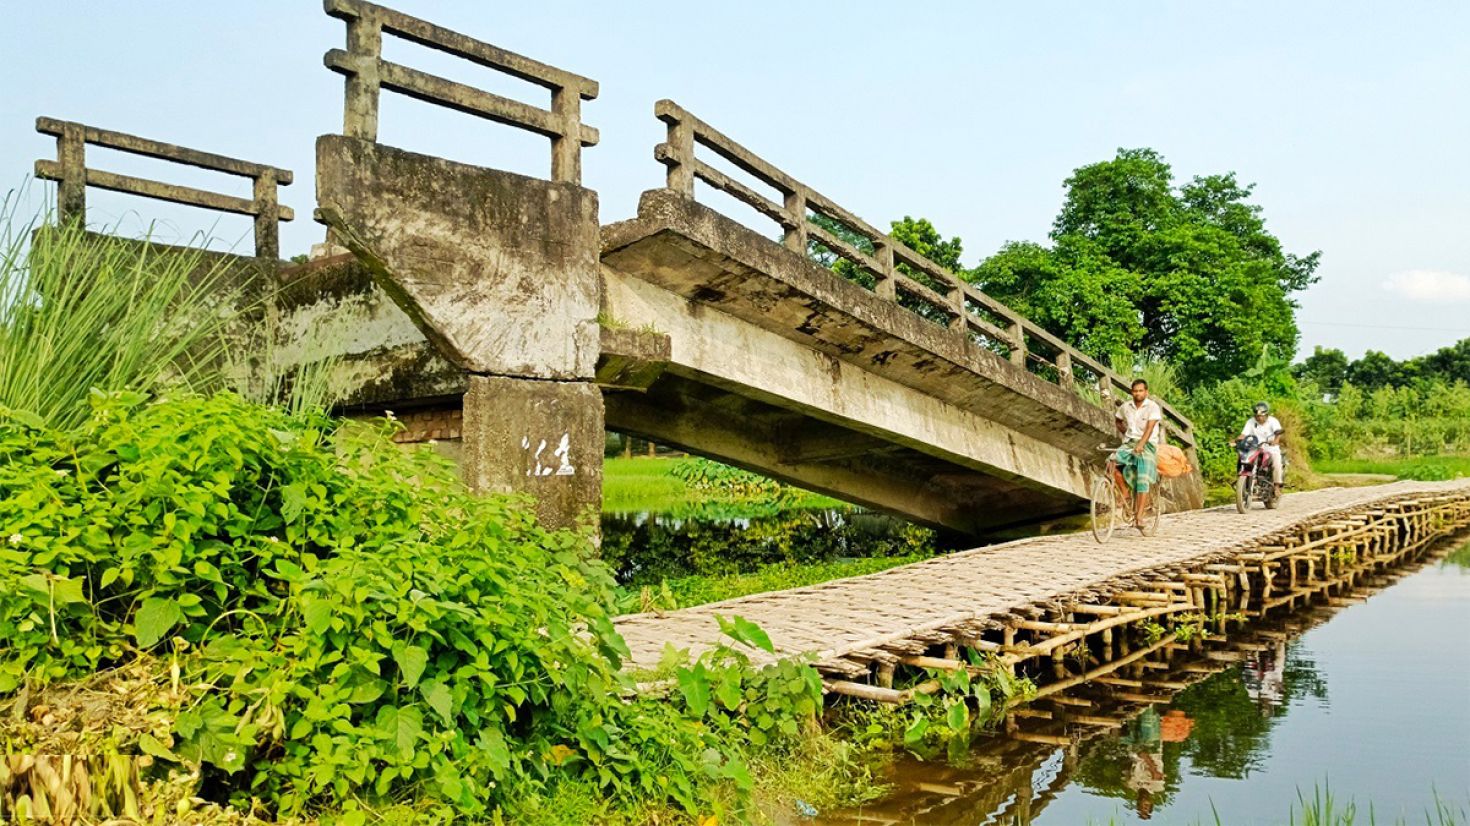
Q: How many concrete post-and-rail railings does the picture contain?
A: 3